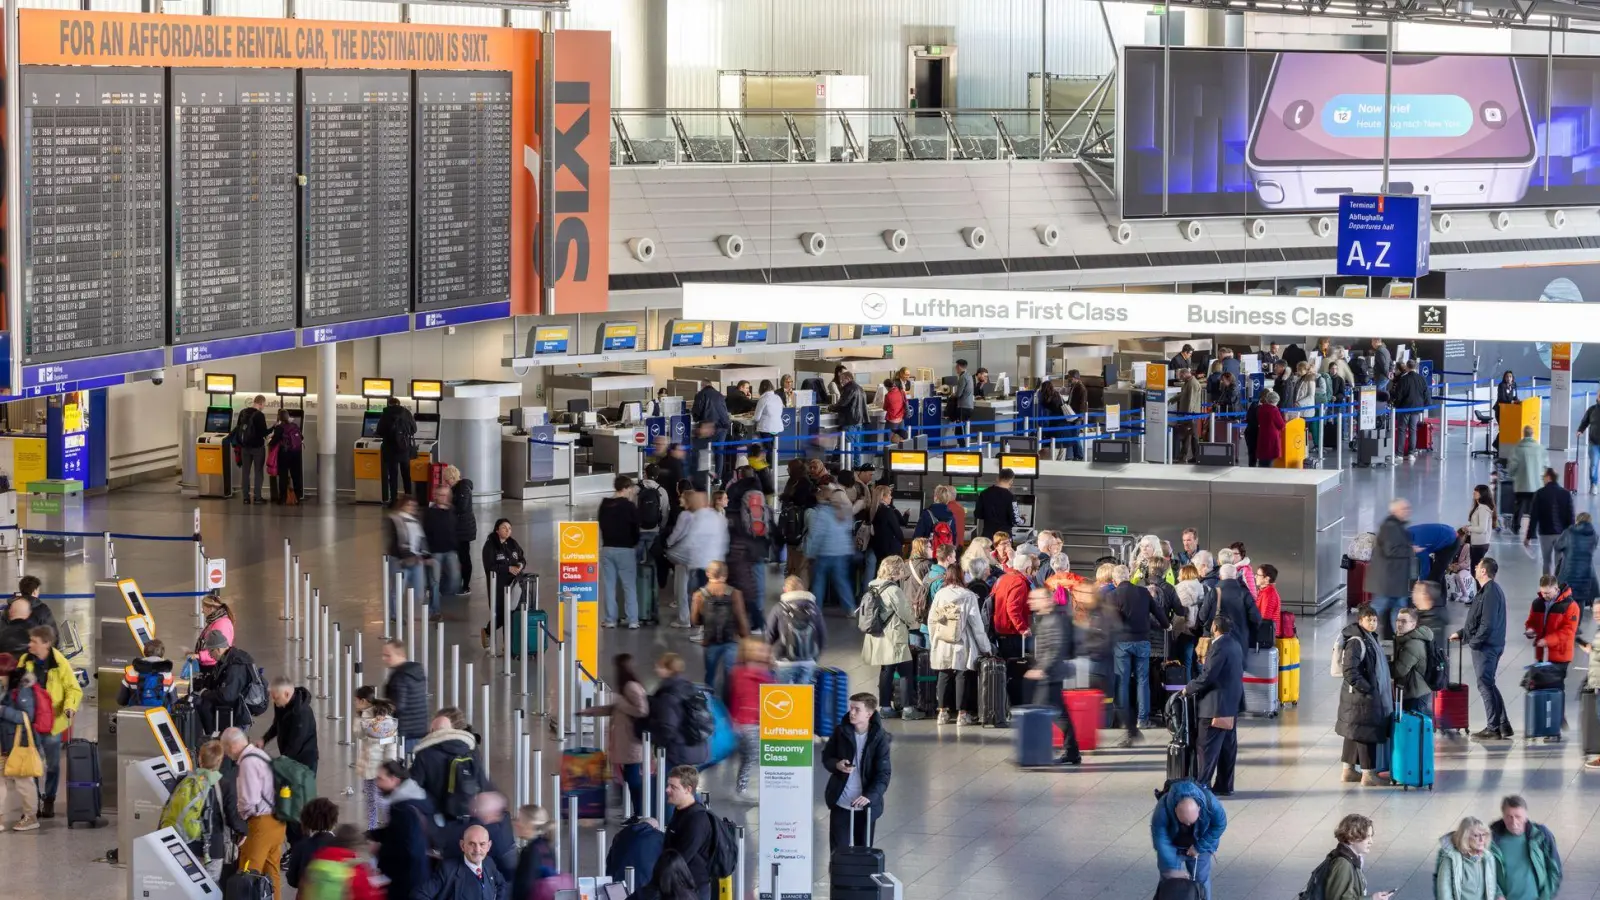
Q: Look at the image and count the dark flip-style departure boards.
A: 4